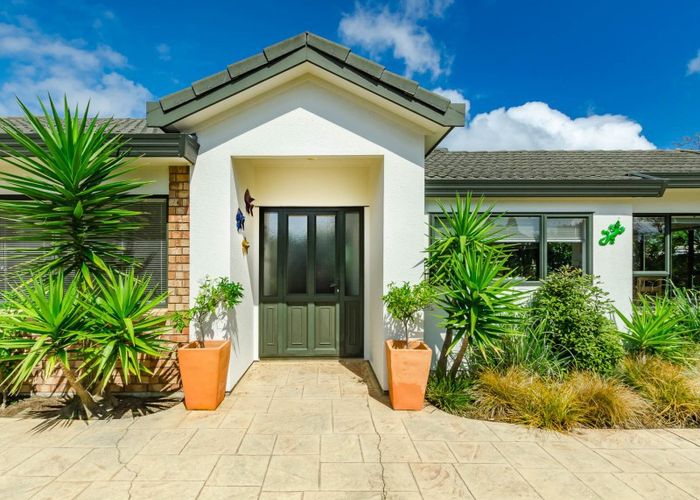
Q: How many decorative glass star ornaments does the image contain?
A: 3